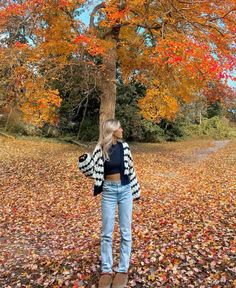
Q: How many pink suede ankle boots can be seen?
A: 0